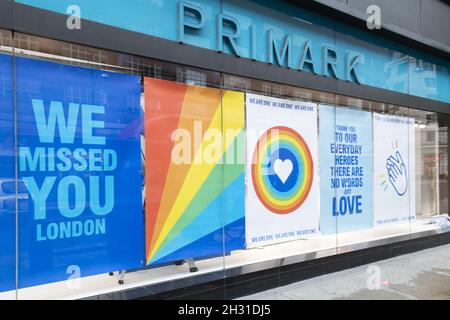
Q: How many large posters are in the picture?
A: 5